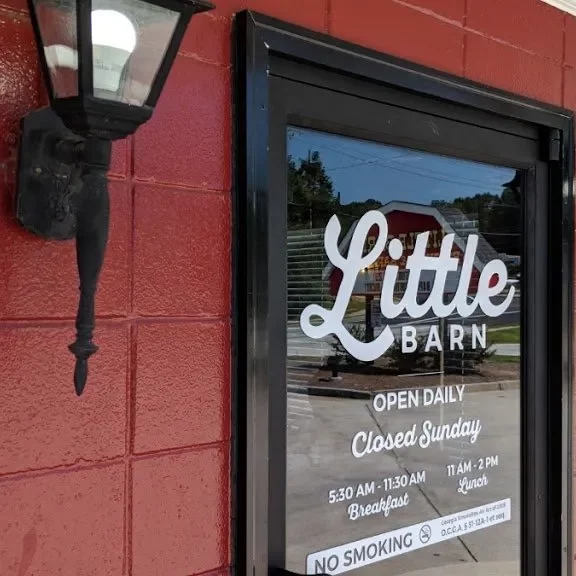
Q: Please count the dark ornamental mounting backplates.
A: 1